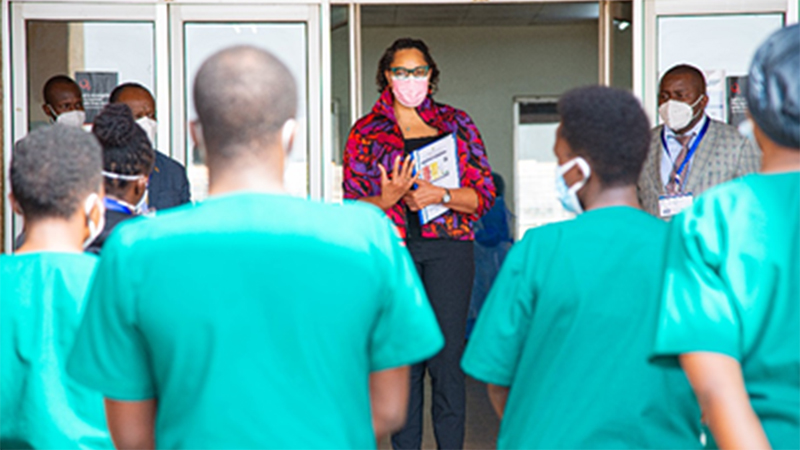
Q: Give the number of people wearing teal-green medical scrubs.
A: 4